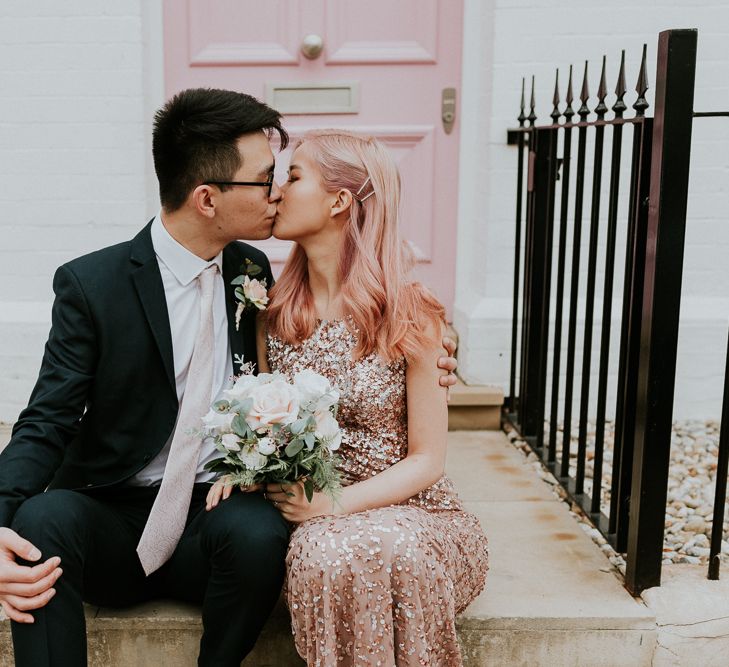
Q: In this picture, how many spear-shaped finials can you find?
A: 8